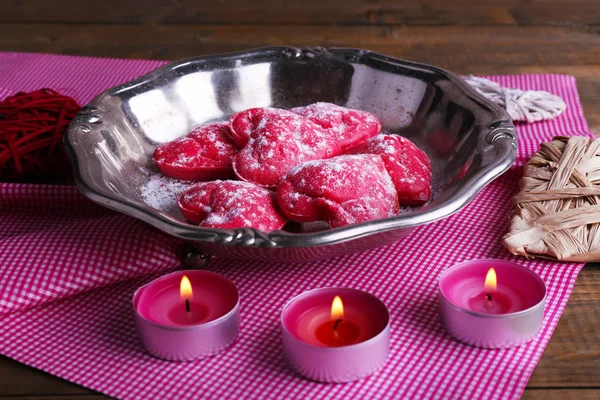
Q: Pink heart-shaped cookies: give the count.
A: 6